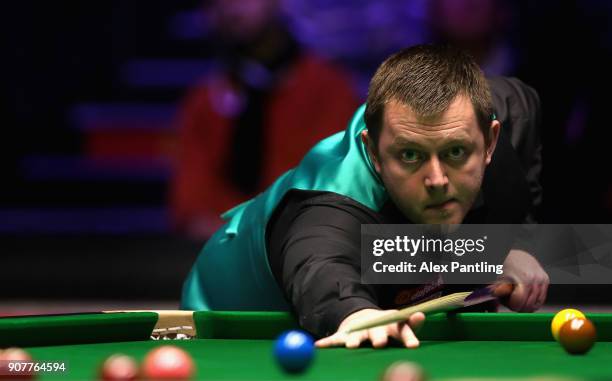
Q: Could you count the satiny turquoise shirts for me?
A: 1